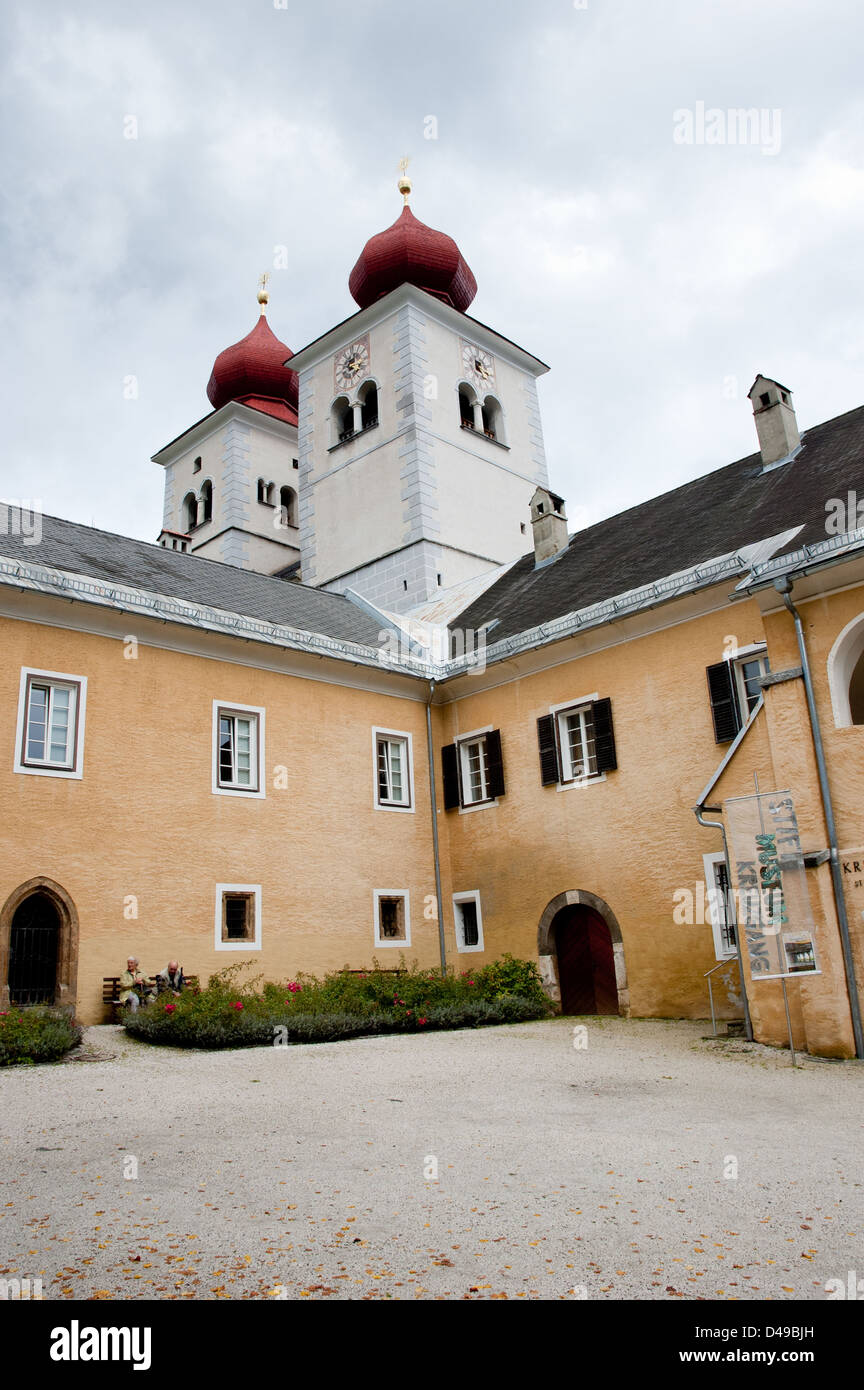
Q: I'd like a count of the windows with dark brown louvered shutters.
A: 3